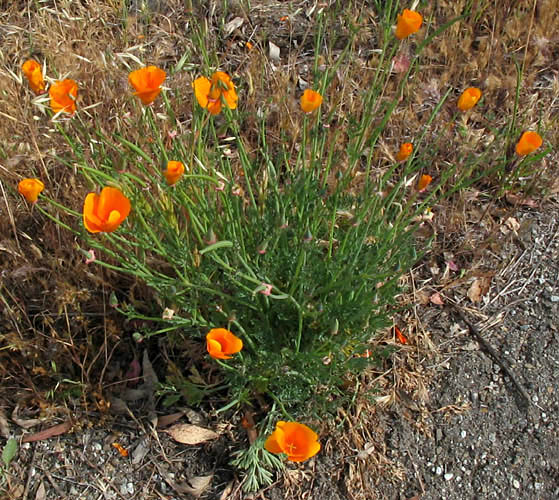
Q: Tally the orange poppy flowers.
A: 15